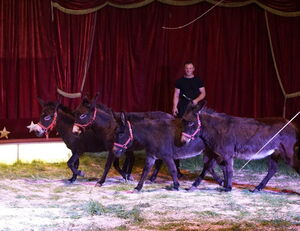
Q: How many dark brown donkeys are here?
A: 4